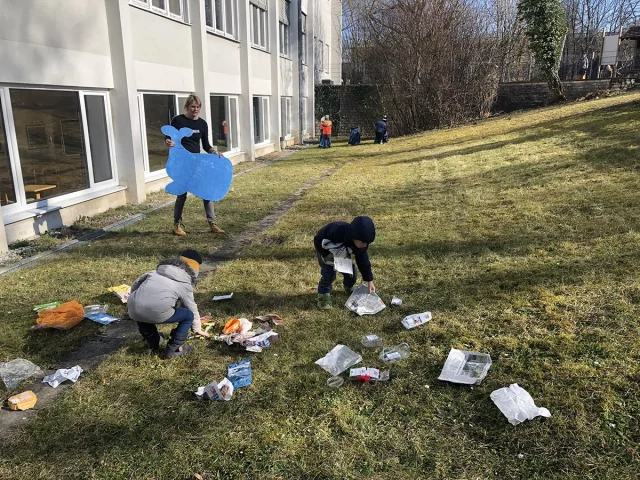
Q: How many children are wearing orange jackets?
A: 1